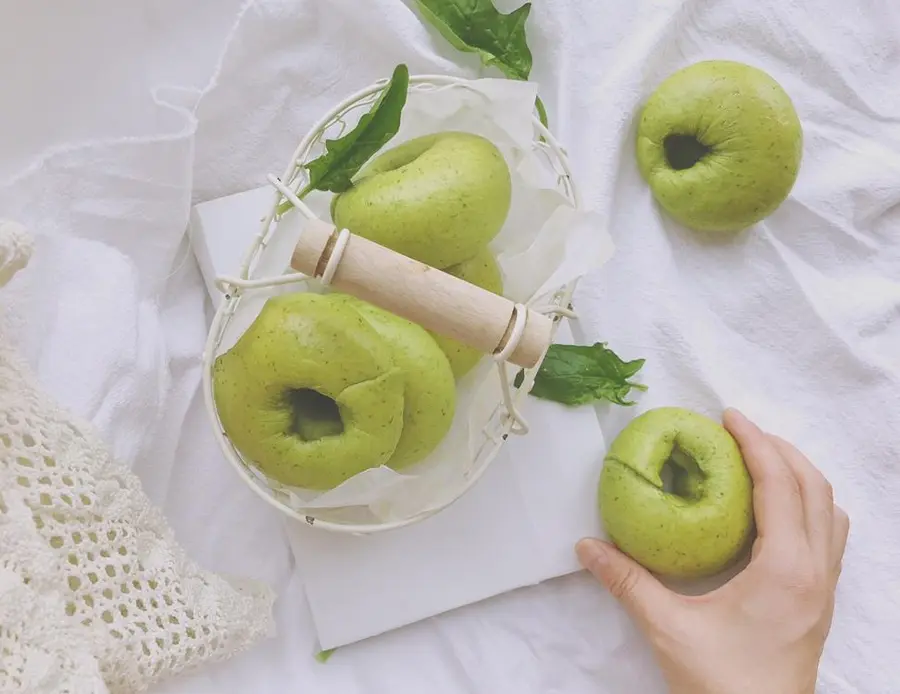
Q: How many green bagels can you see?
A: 6